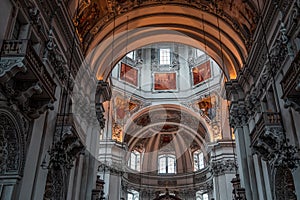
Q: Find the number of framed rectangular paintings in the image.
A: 3